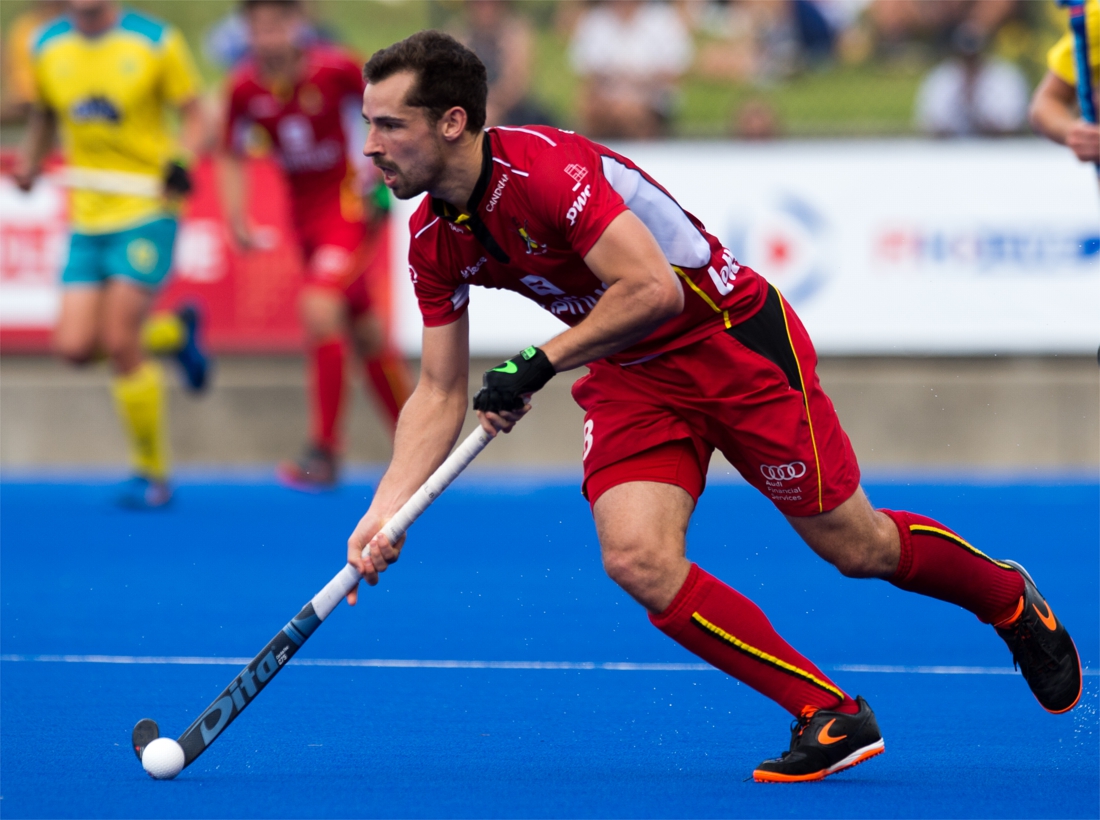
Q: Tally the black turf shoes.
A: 2